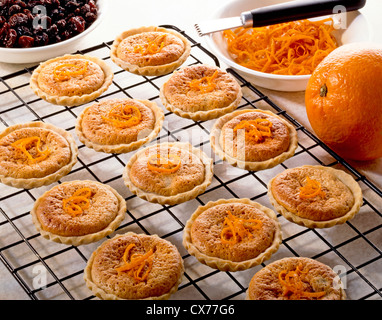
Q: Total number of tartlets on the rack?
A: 12